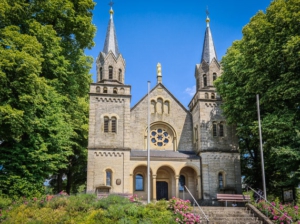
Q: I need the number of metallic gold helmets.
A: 0